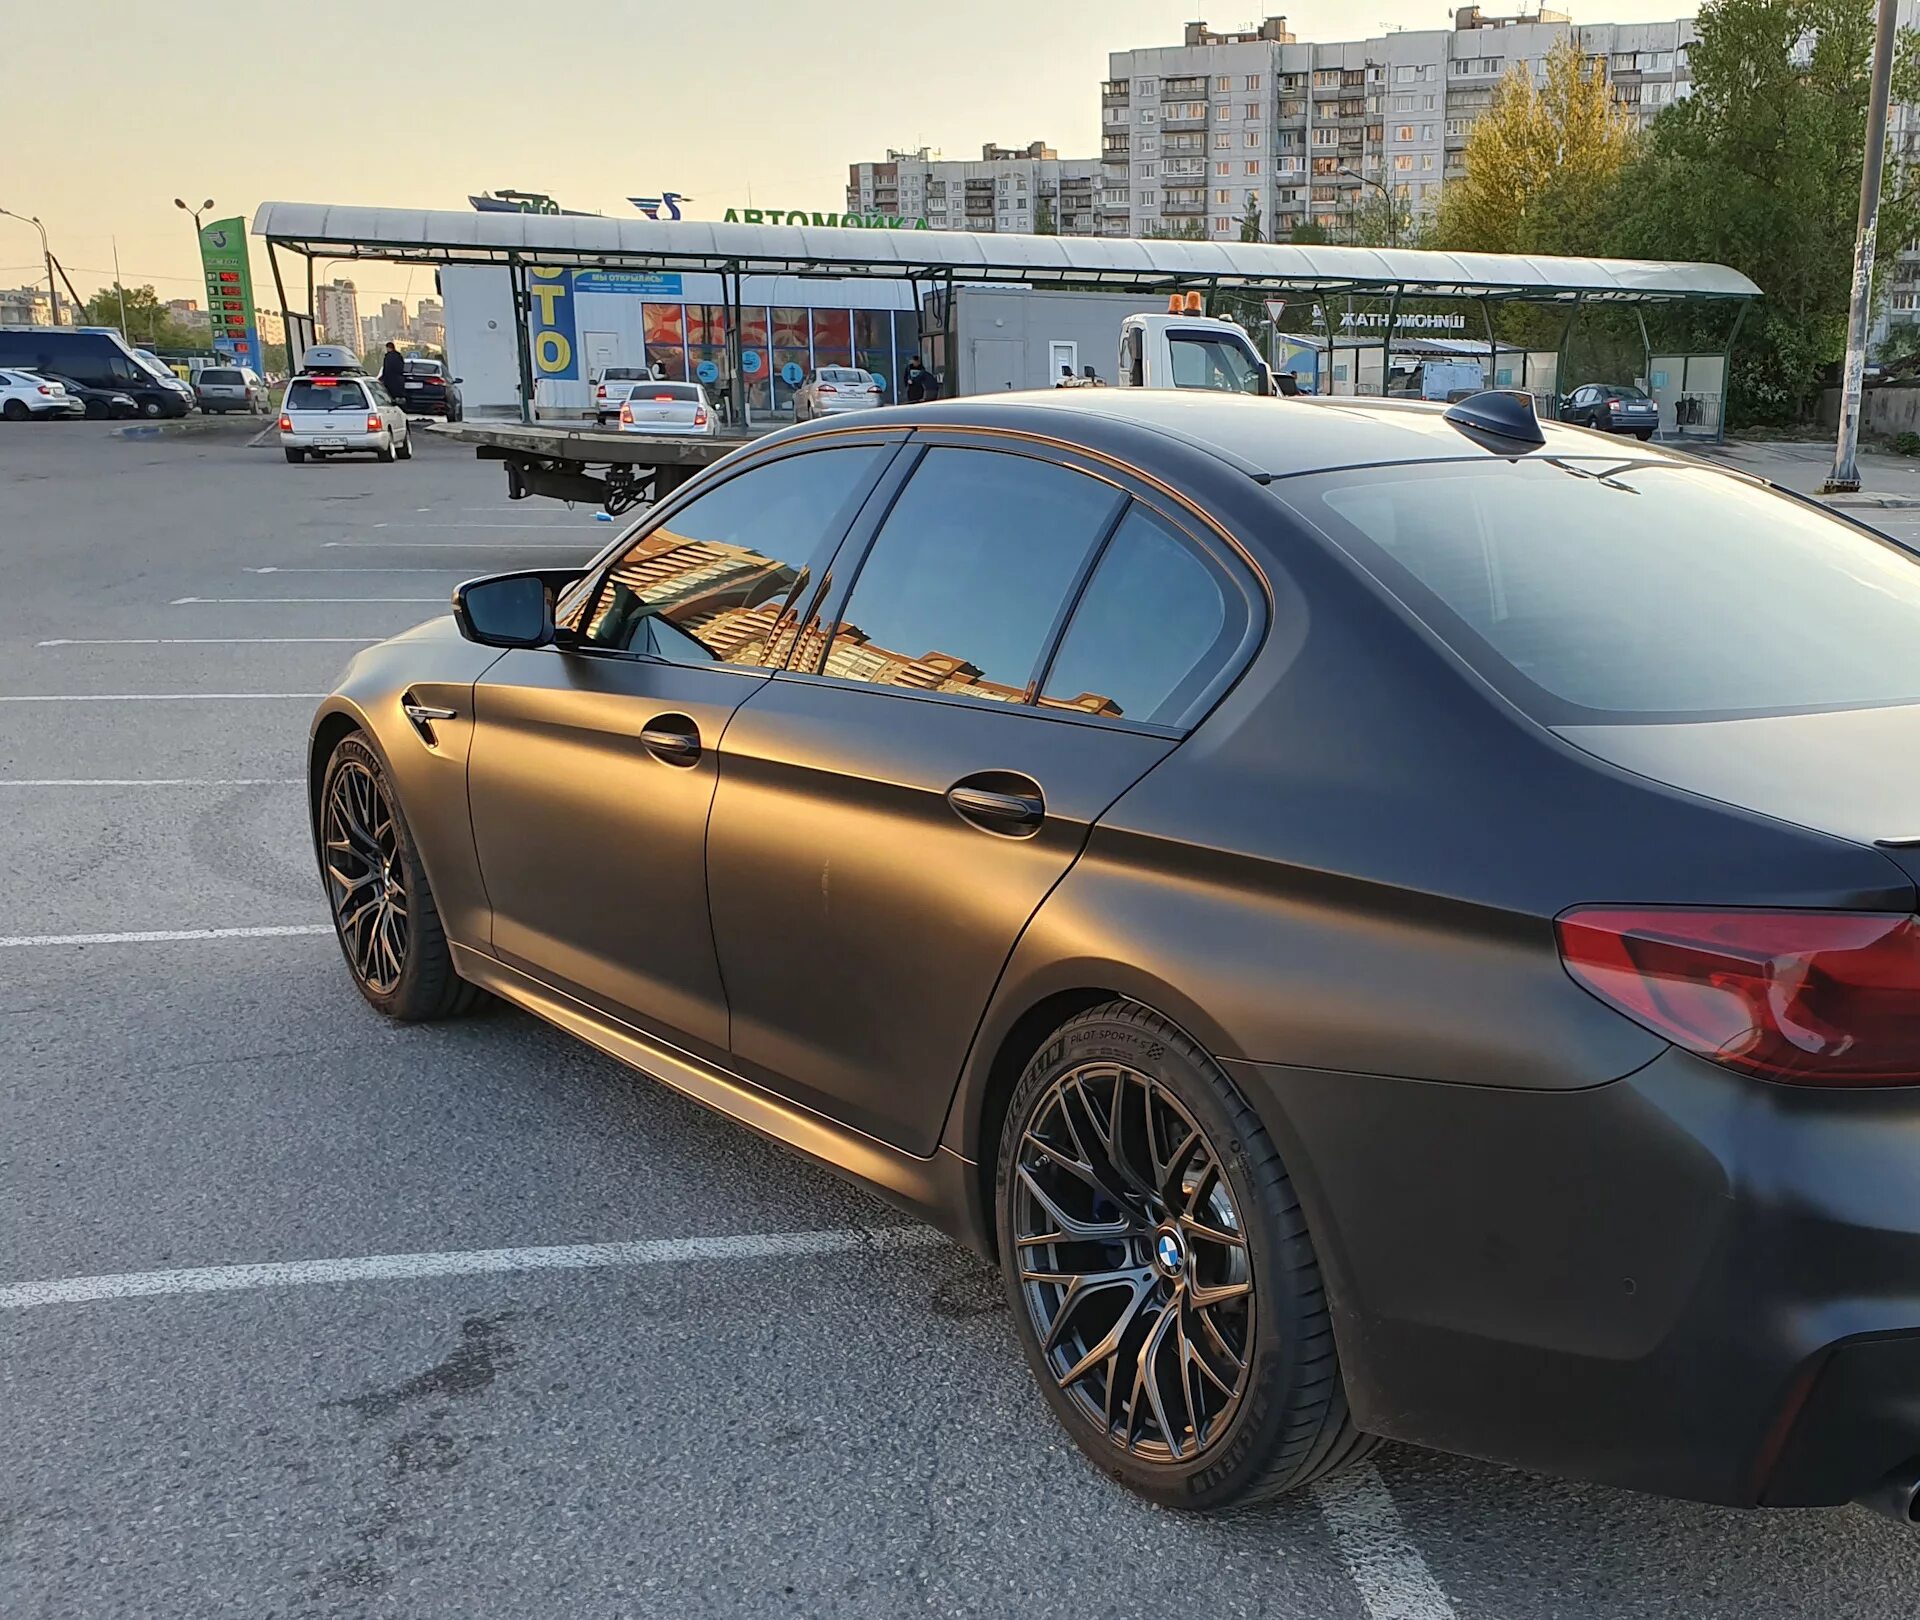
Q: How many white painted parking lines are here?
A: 11